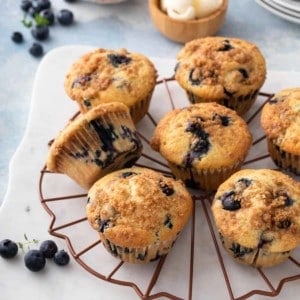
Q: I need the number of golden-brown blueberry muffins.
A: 7